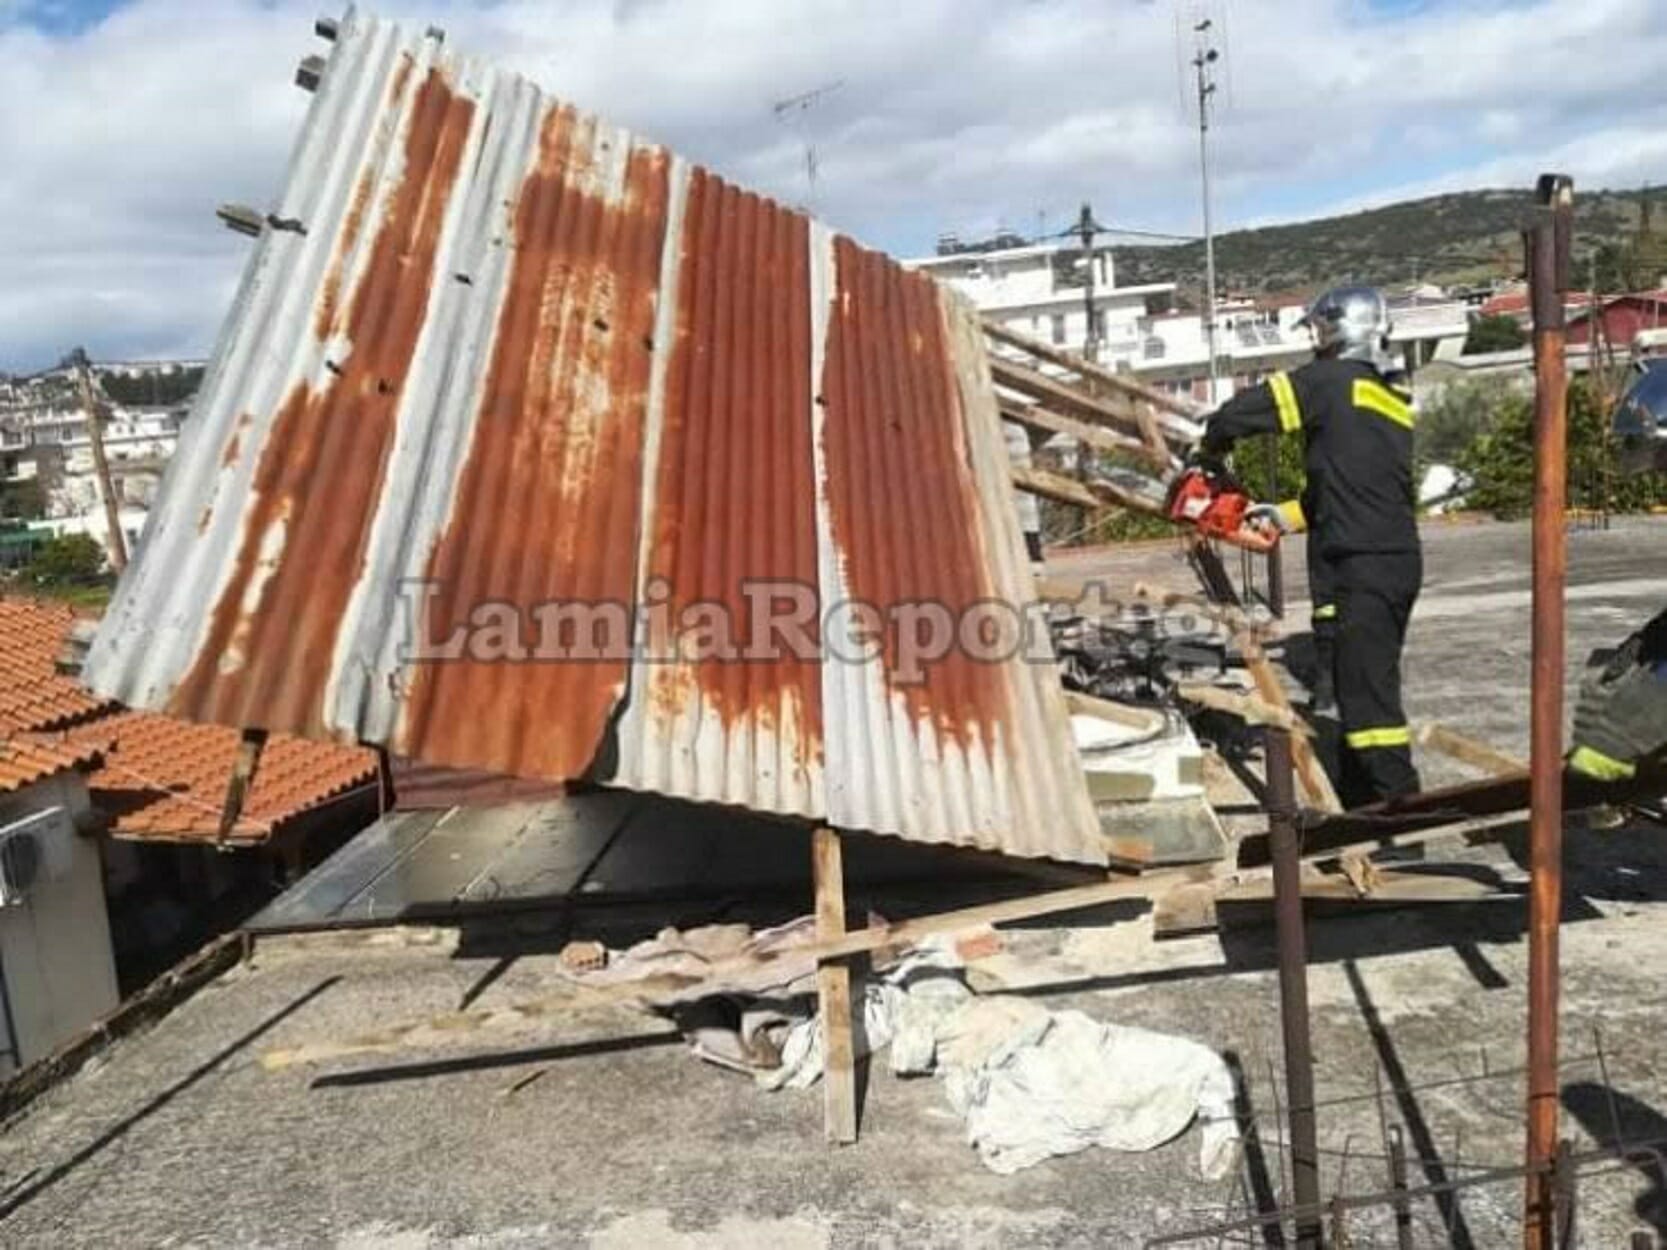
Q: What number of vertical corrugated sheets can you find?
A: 4